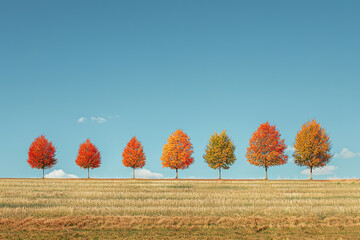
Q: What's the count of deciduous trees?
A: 7